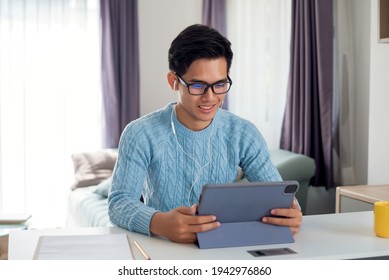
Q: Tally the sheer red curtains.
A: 0